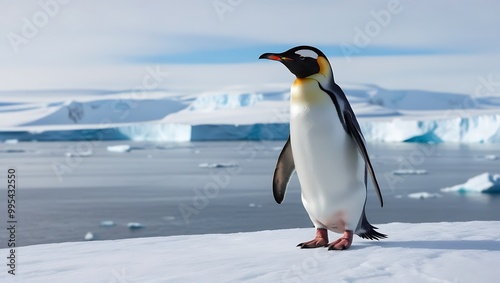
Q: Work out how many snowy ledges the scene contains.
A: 1